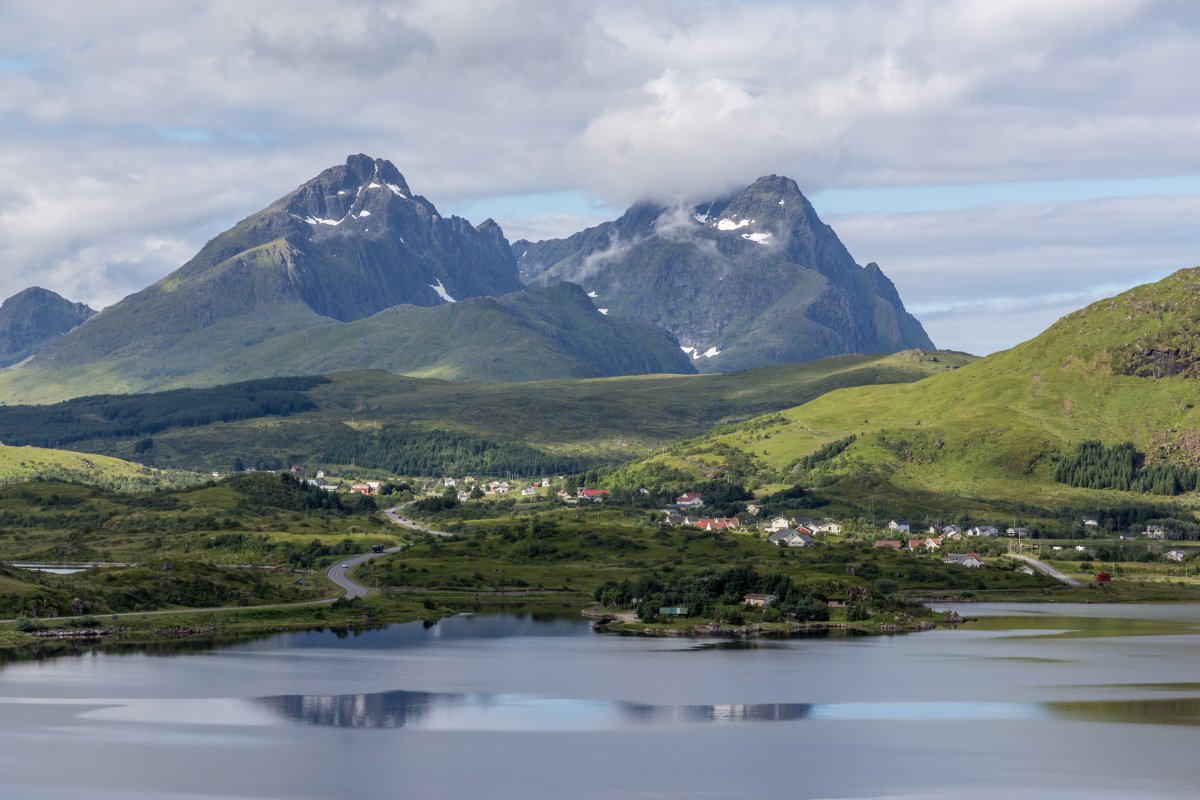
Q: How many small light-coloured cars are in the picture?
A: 1